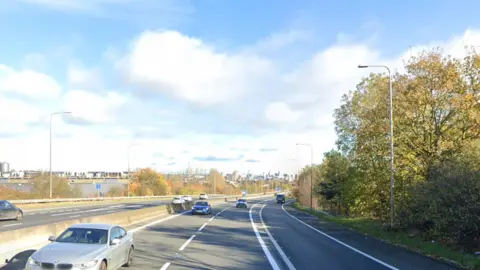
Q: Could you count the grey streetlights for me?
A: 4